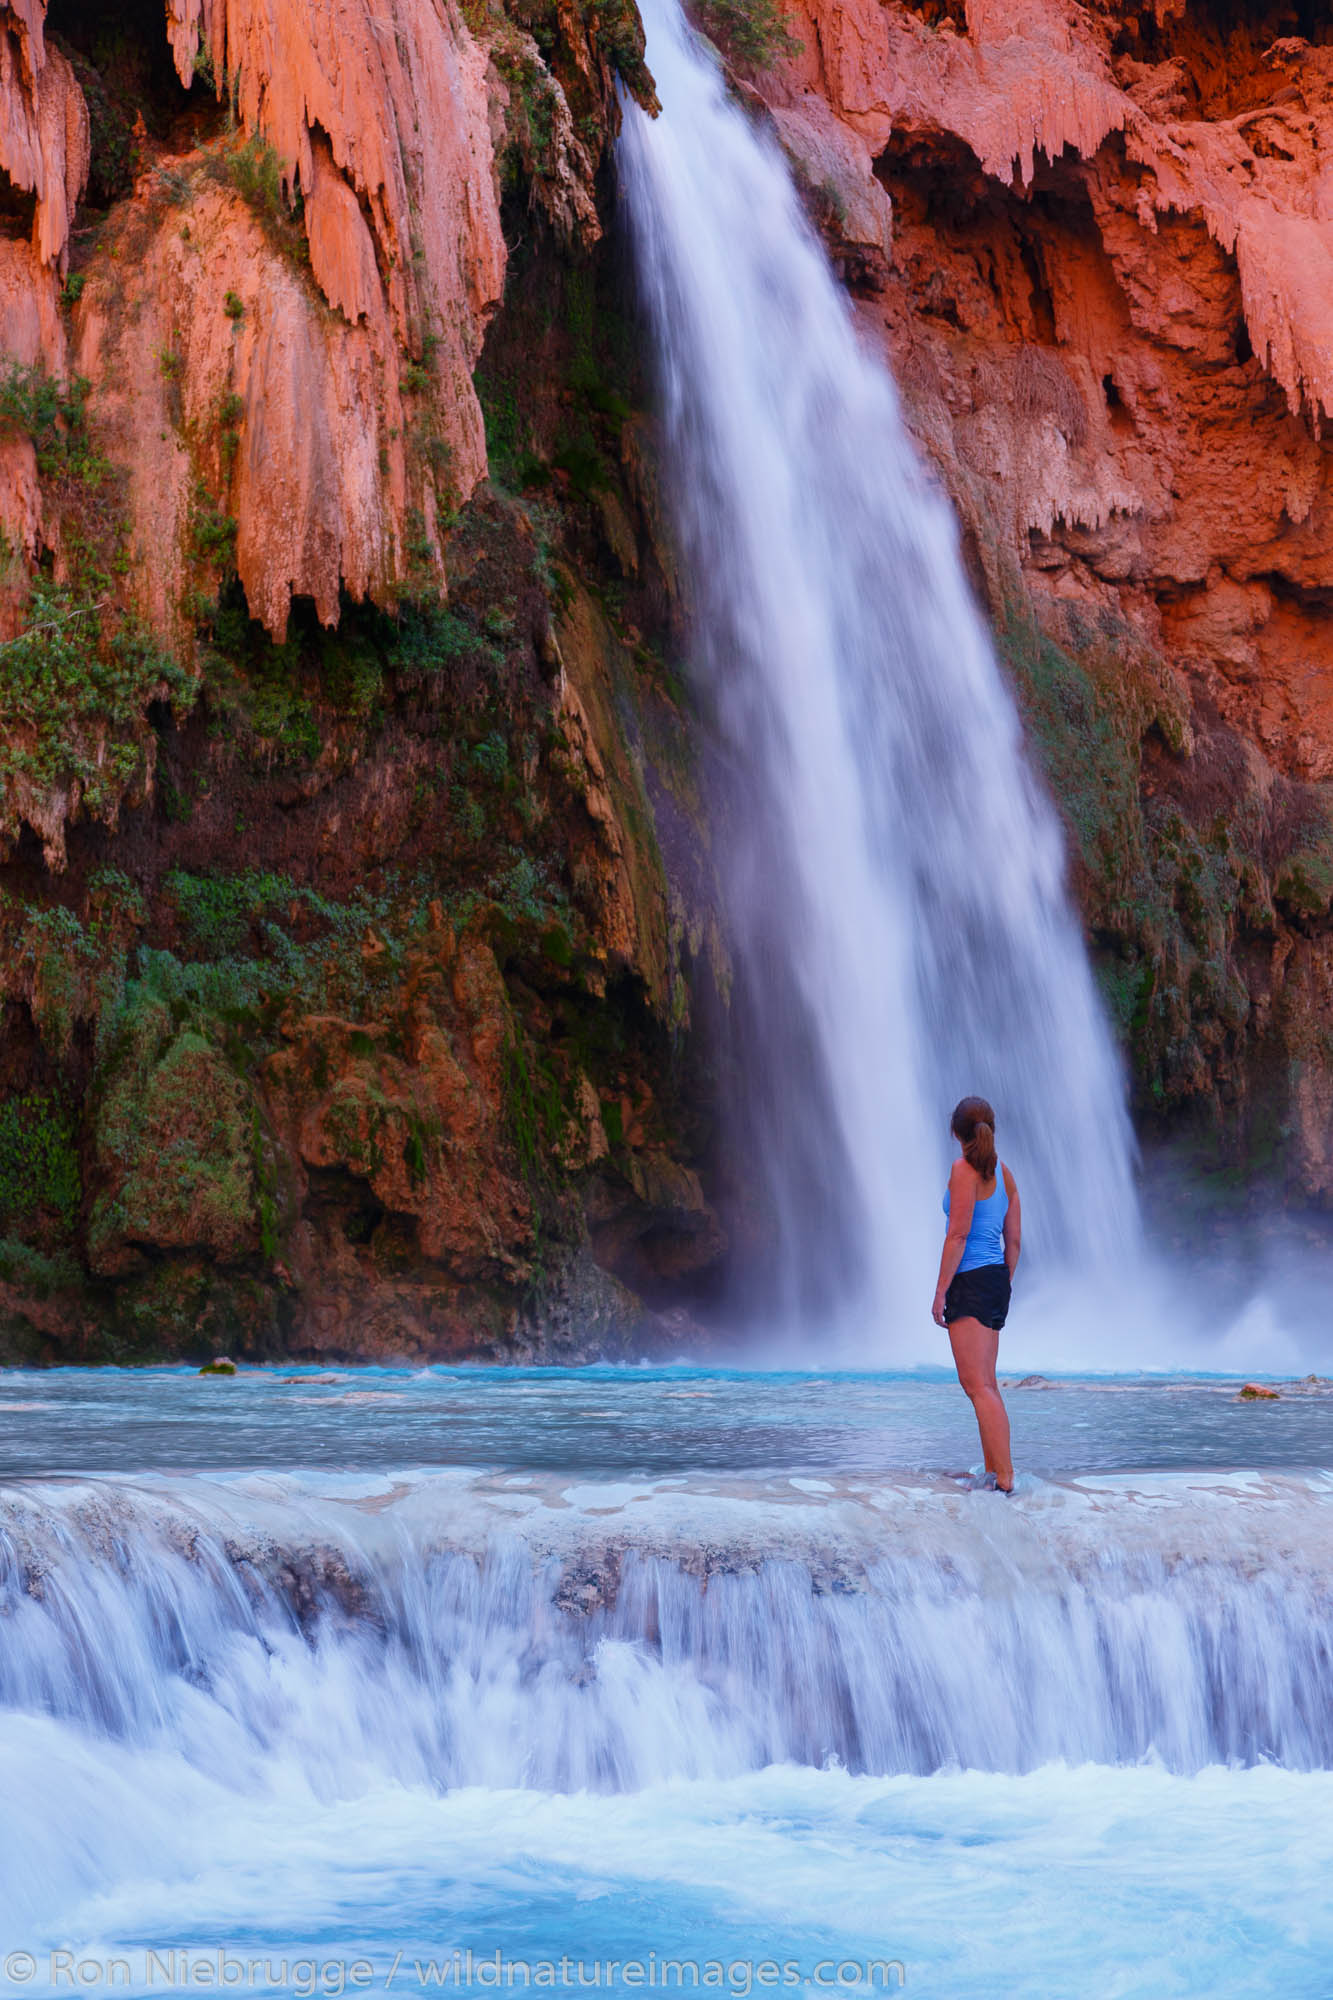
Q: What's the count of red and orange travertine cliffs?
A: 2